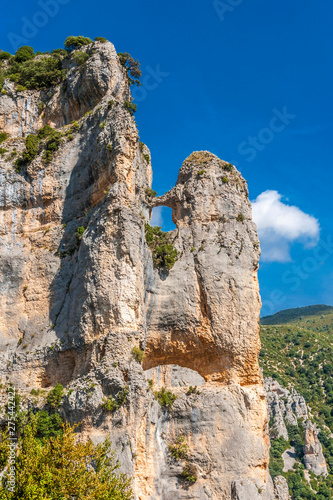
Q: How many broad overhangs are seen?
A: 1